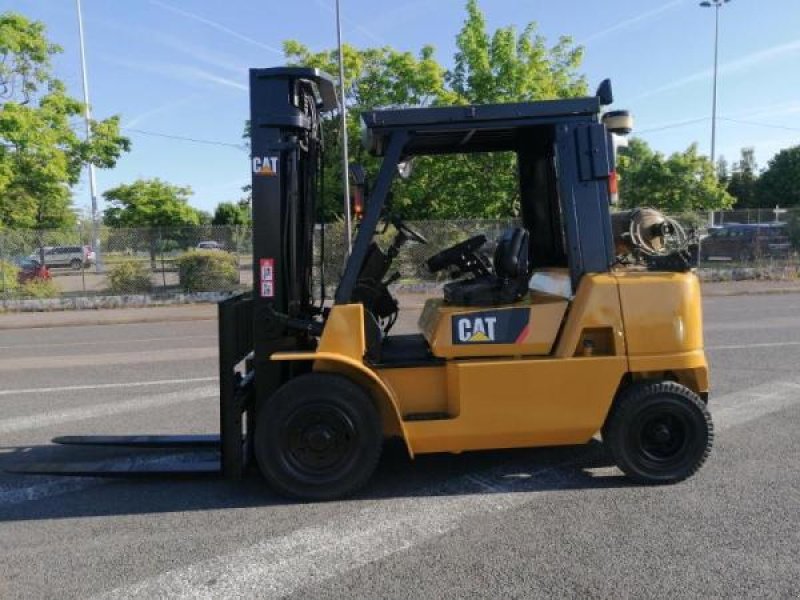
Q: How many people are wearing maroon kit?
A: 0